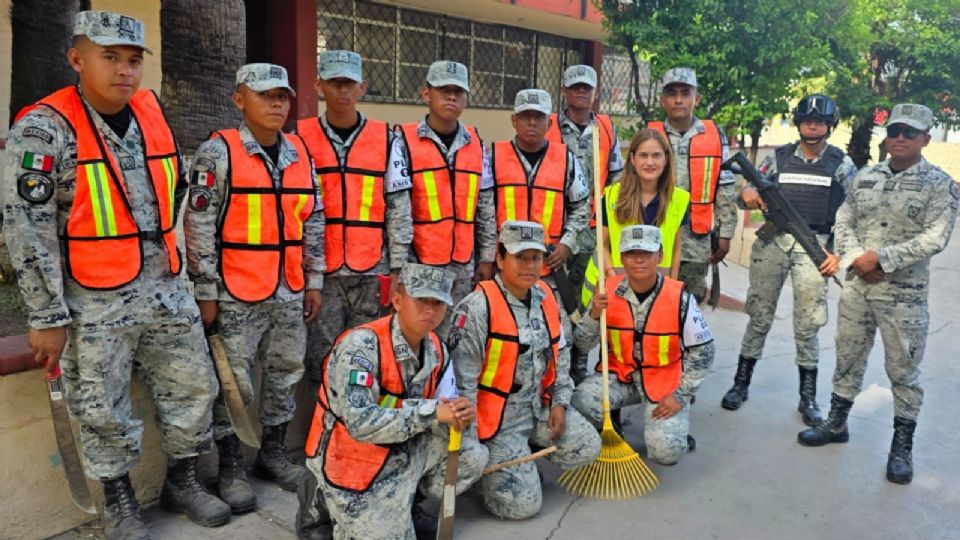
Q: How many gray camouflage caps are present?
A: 11